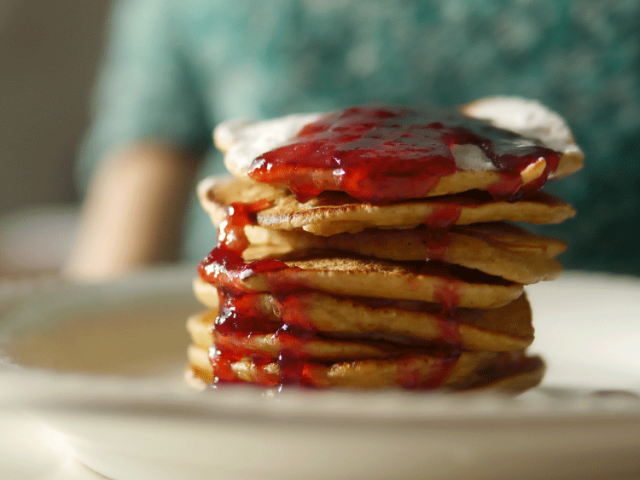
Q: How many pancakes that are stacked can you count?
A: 7